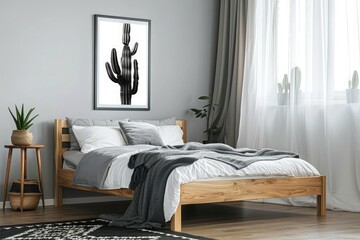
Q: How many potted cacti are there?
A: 3